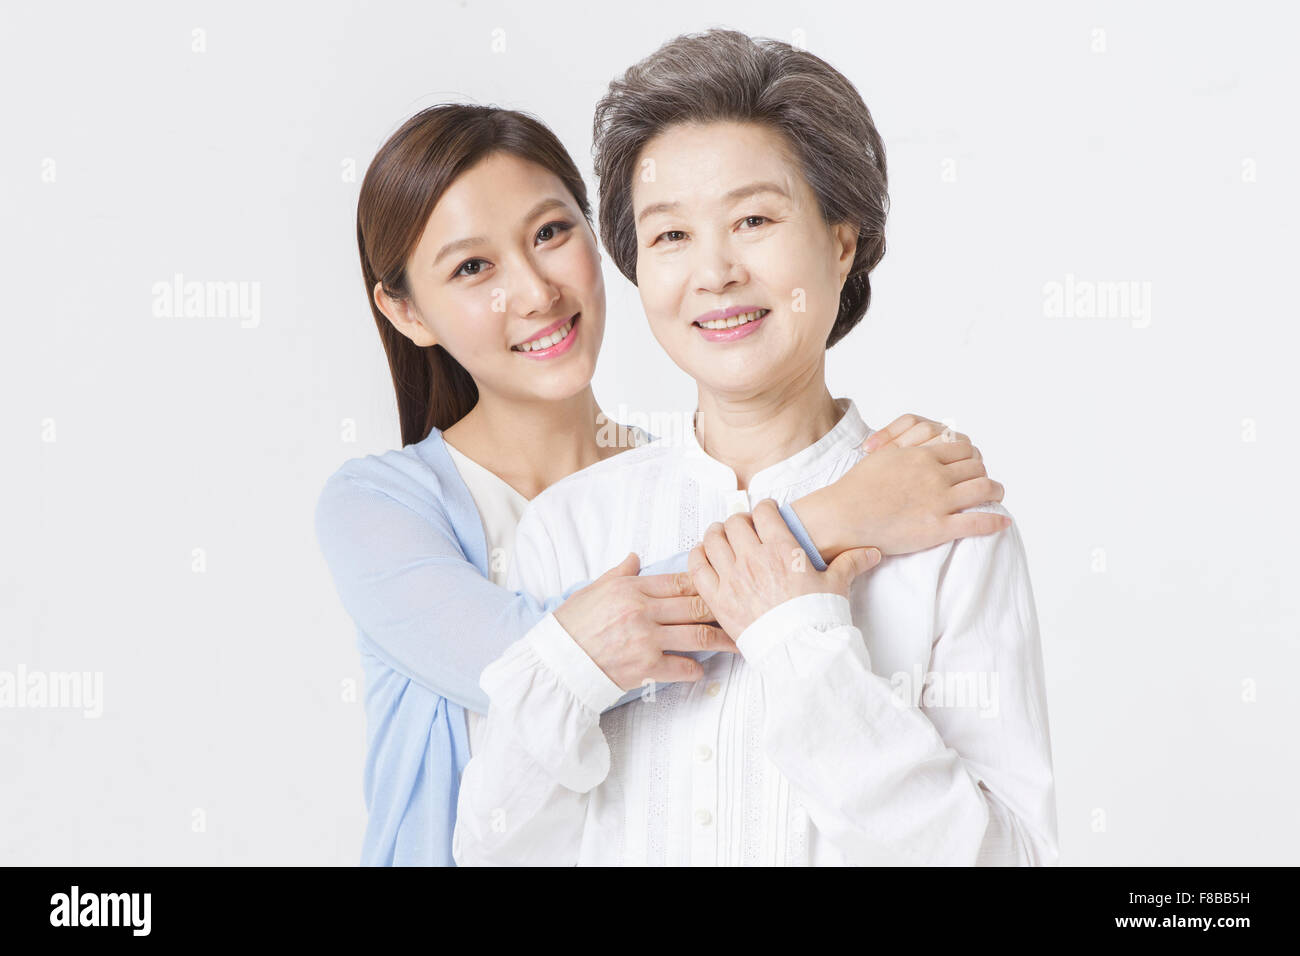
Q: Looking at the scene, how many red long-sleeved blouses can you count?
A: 0